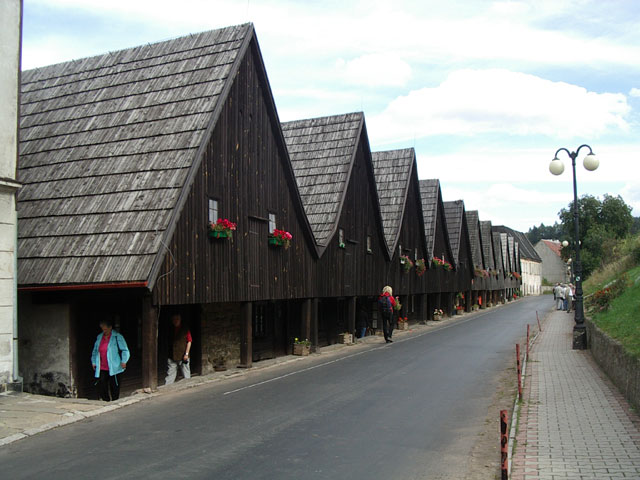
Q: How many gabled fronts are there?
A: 11